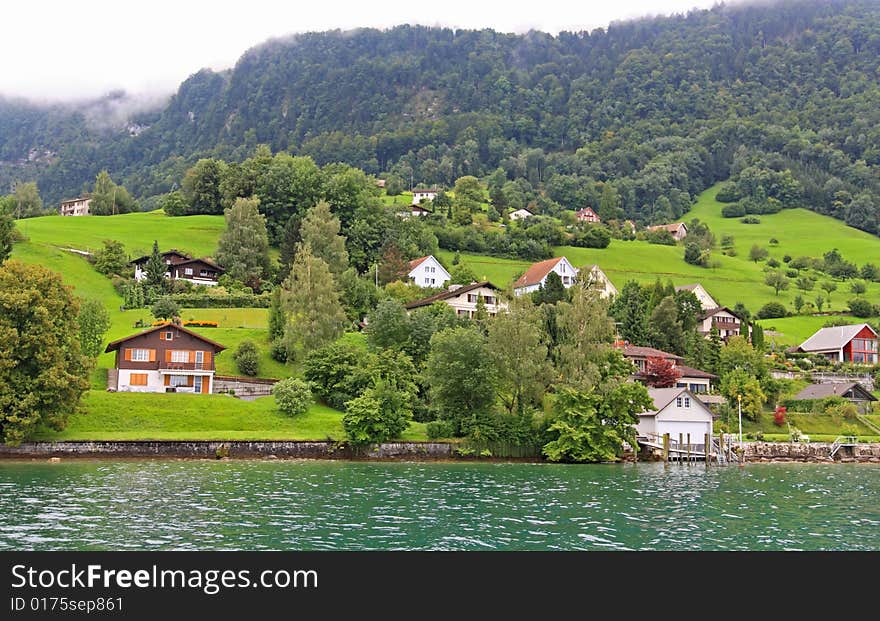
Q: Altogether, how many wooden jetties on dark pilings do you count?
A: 1